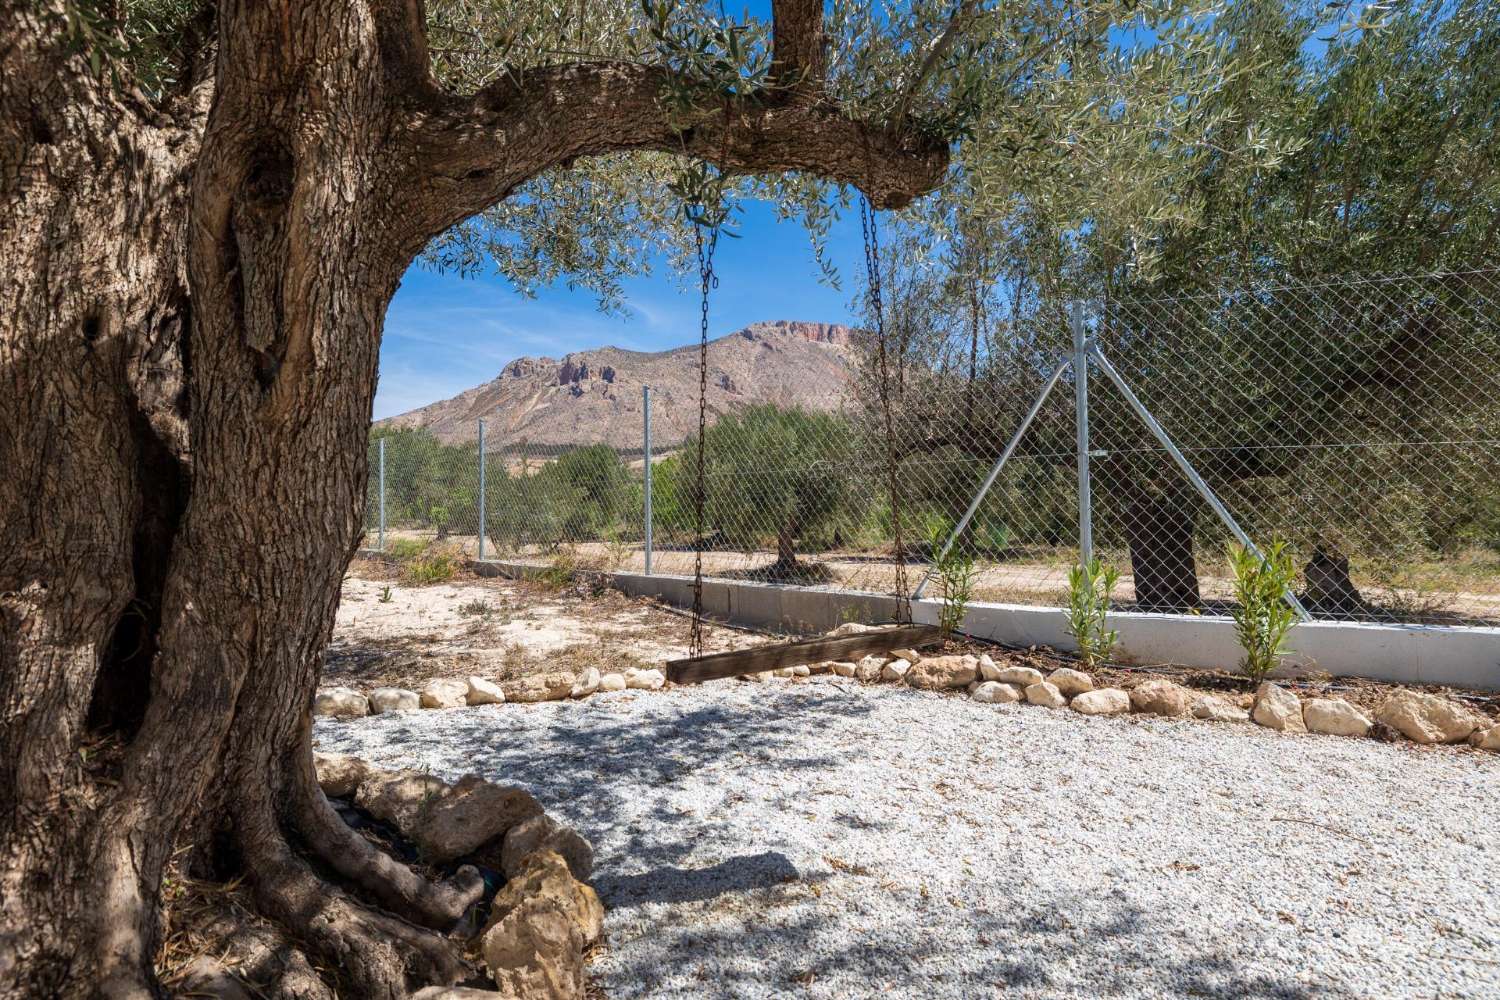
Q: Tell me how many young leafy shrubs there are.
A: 3